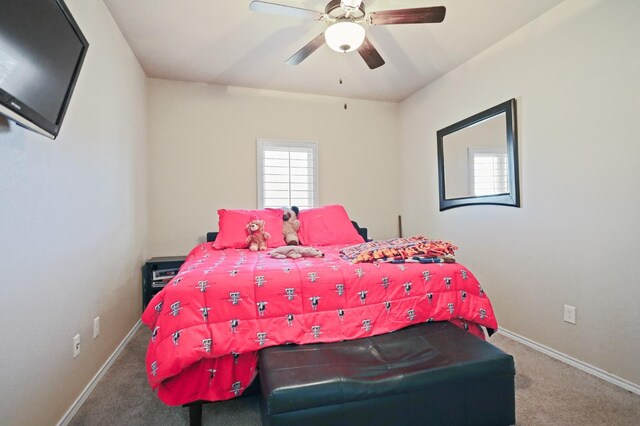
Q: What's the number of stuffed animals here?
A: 3